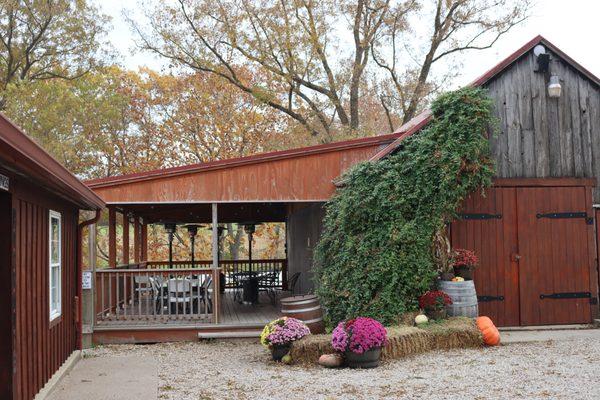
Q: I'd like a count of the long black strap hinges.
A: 4